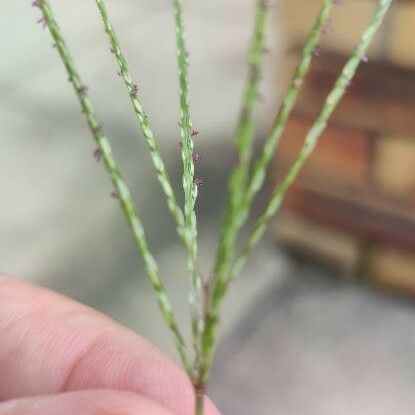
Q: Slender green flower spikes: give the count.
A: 6